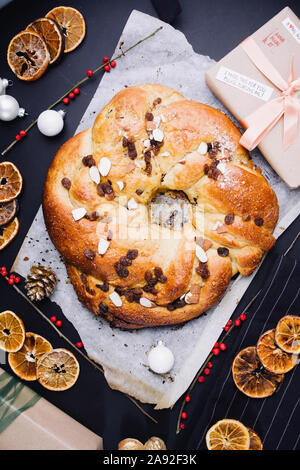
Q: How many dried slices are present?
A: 14